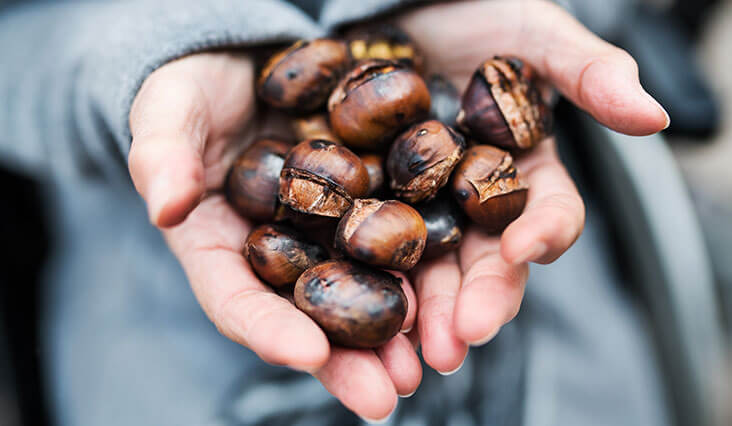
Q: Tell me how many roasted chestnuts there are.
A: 15